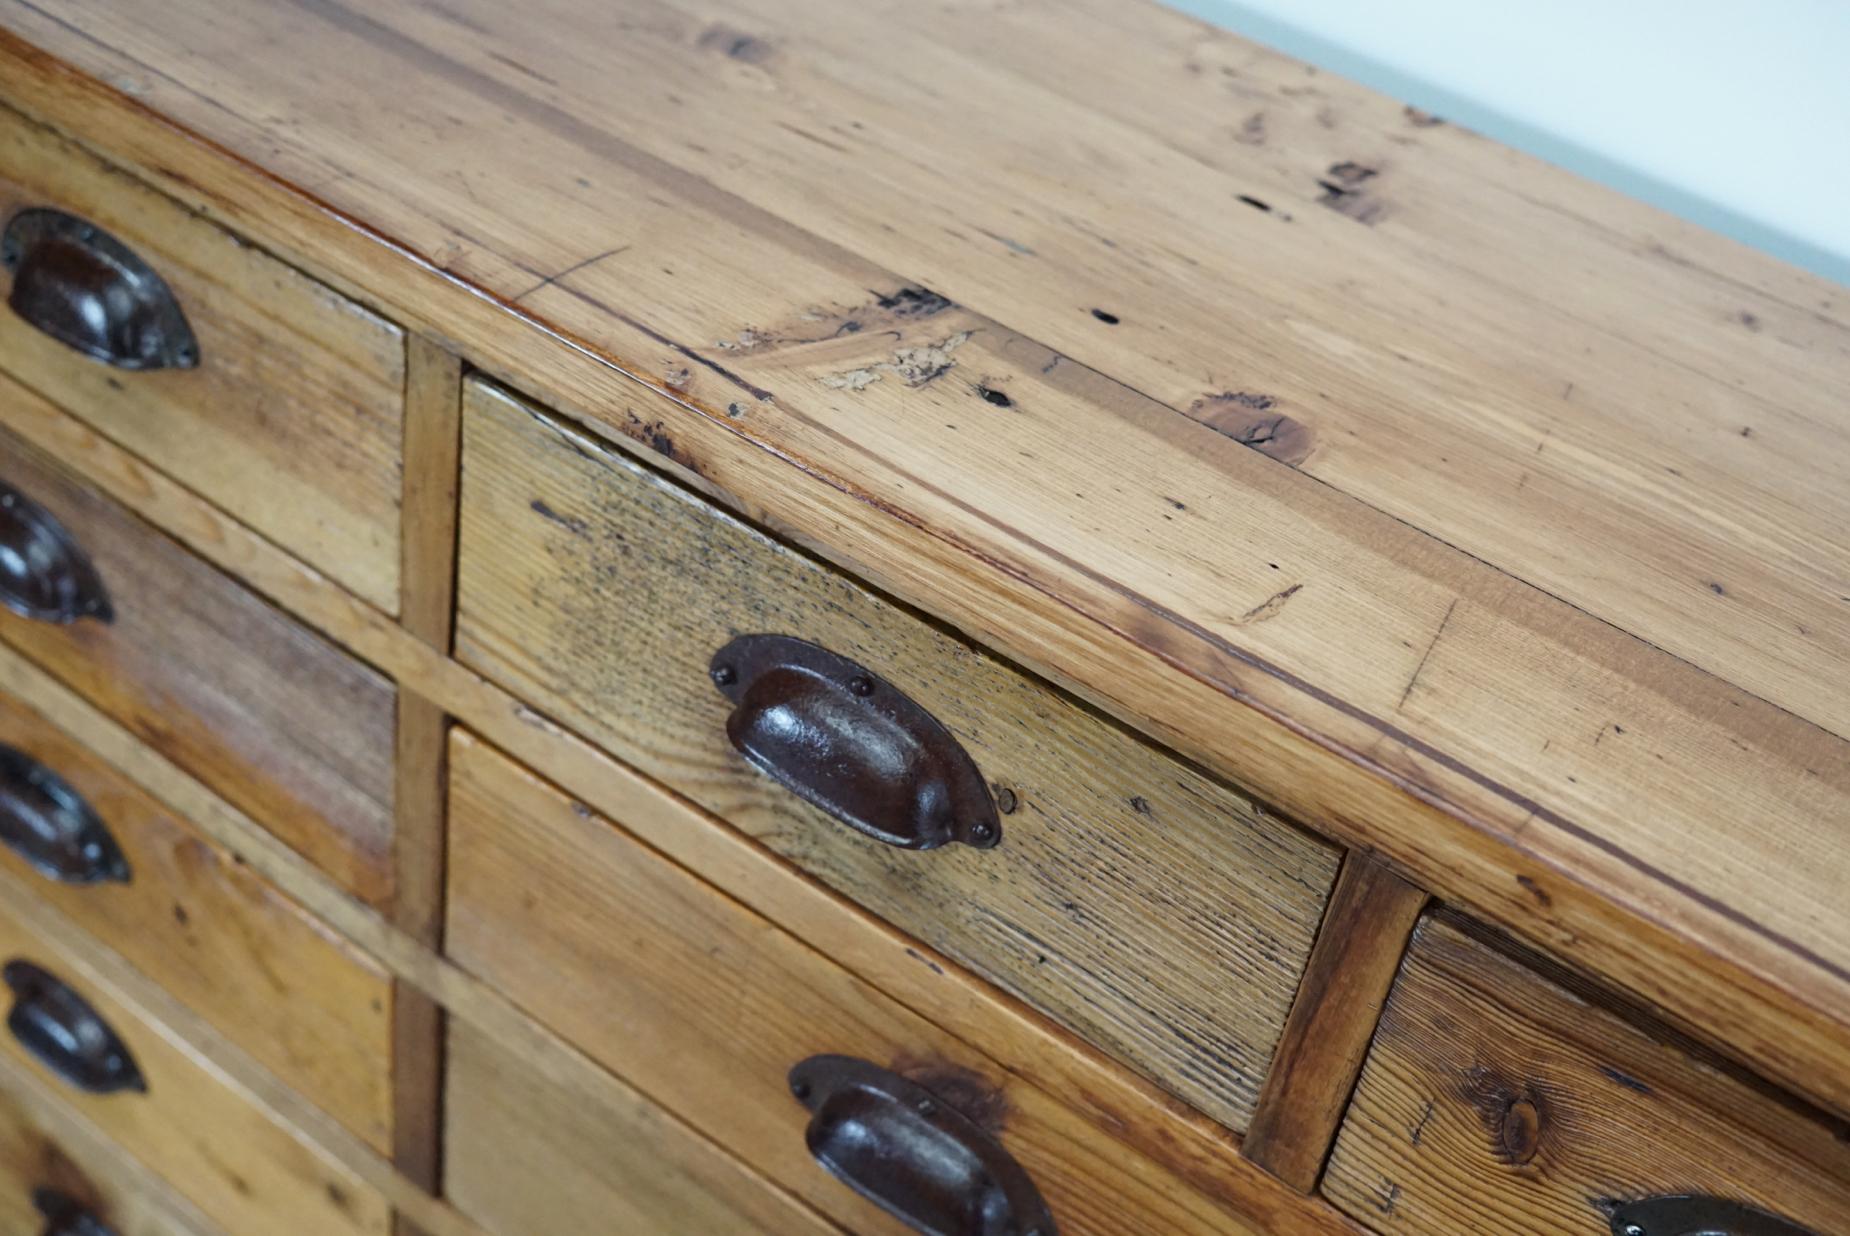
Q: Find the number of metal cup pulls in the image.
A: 8